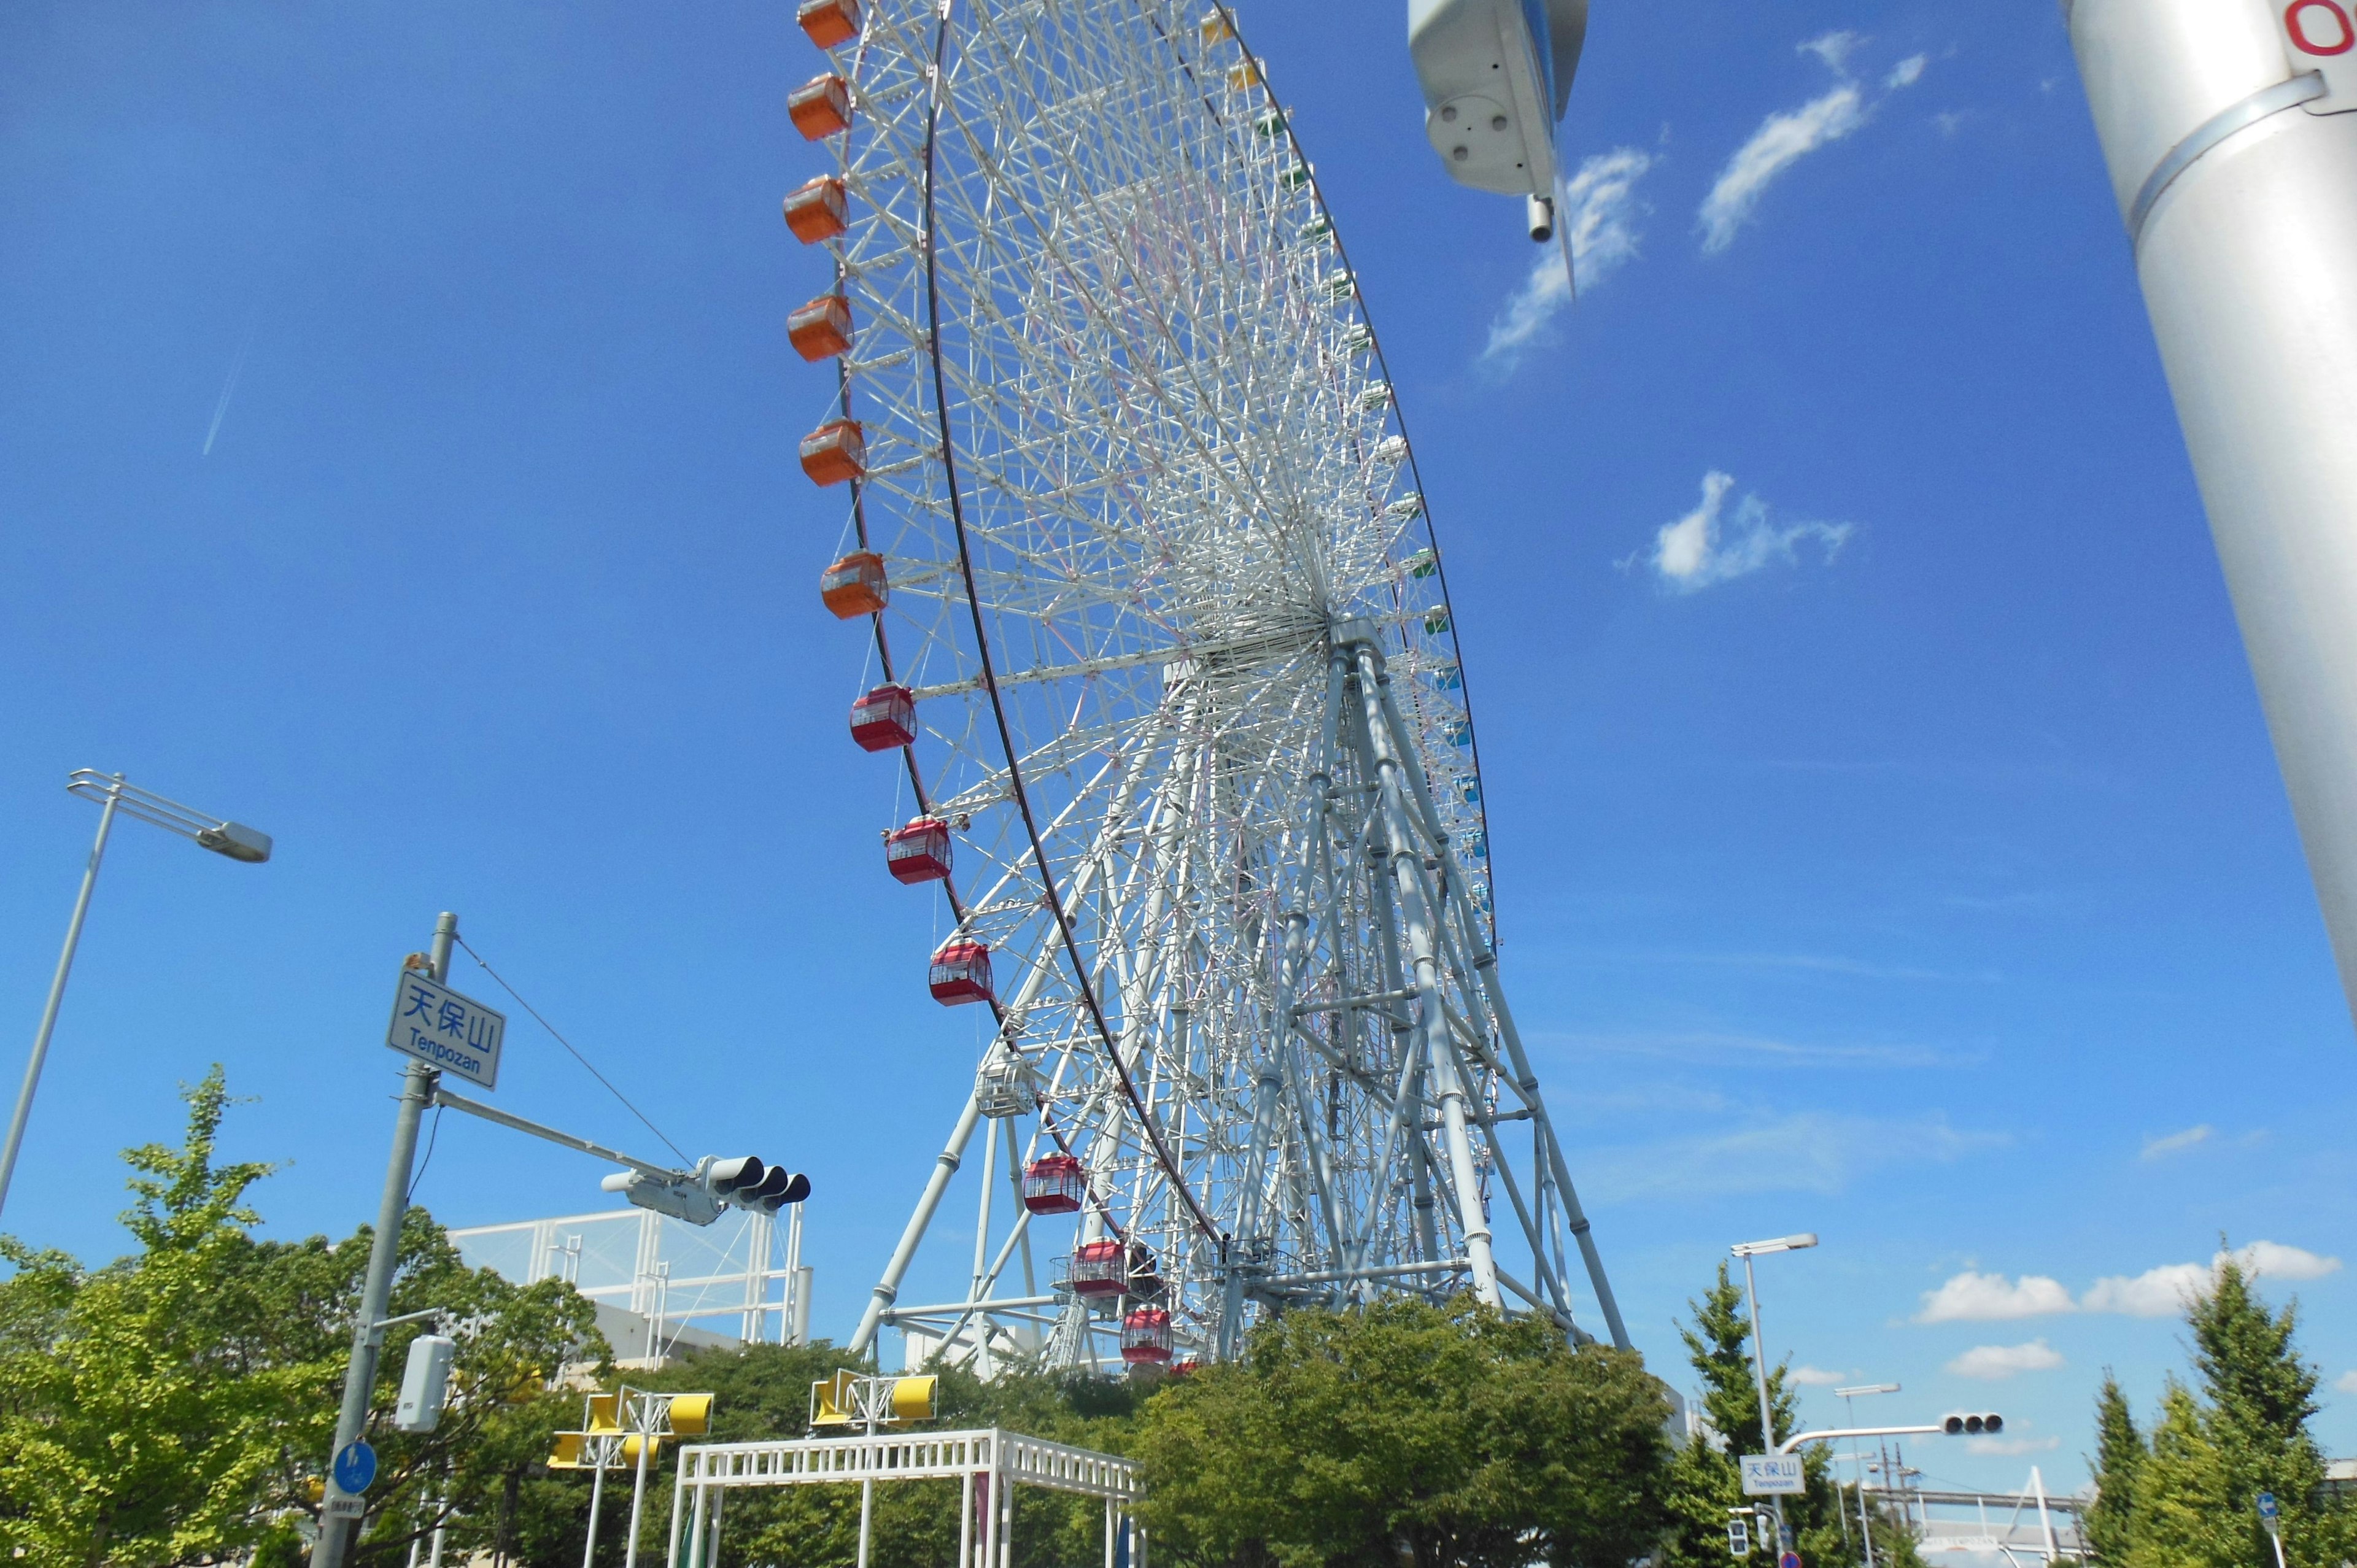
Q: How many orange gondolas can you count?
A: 6